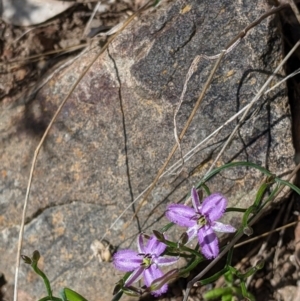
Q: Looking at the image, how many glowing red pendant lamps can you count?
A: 0